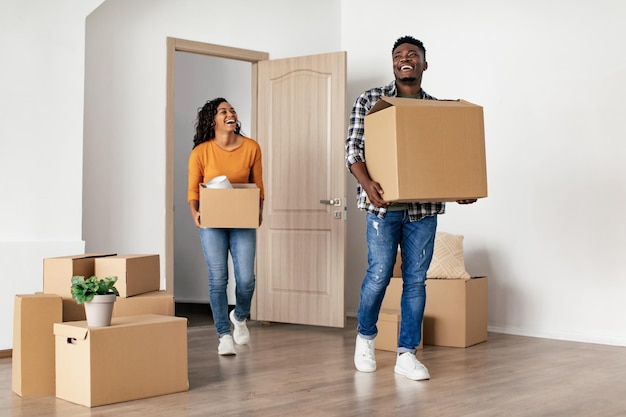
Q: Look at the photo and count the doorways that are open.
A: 1